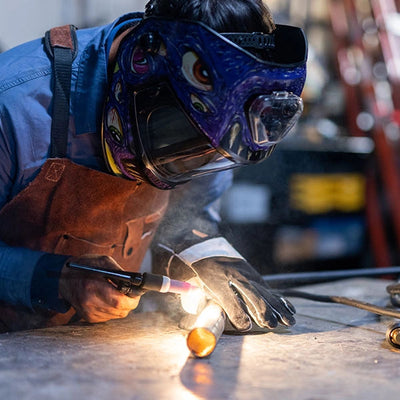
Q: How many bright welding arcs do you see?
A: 1